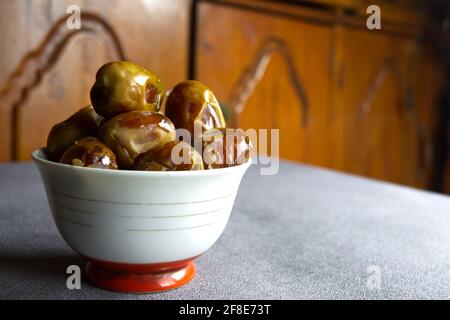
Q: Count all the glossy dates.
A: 7